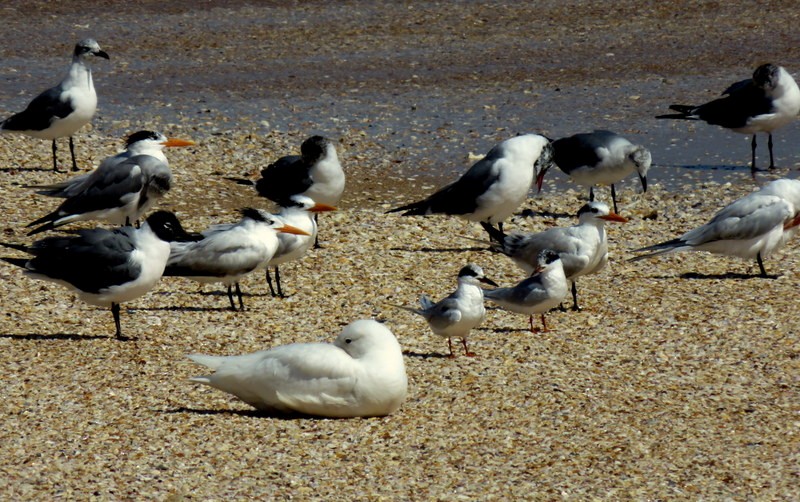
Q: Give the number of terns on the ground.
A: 7